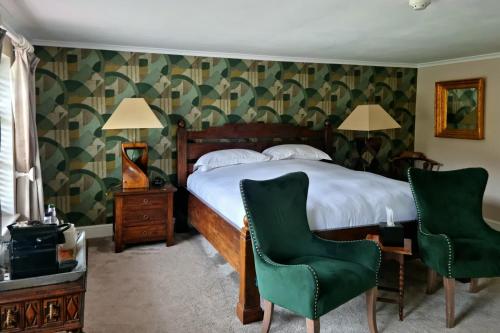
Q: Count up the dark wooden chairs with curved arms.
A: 1